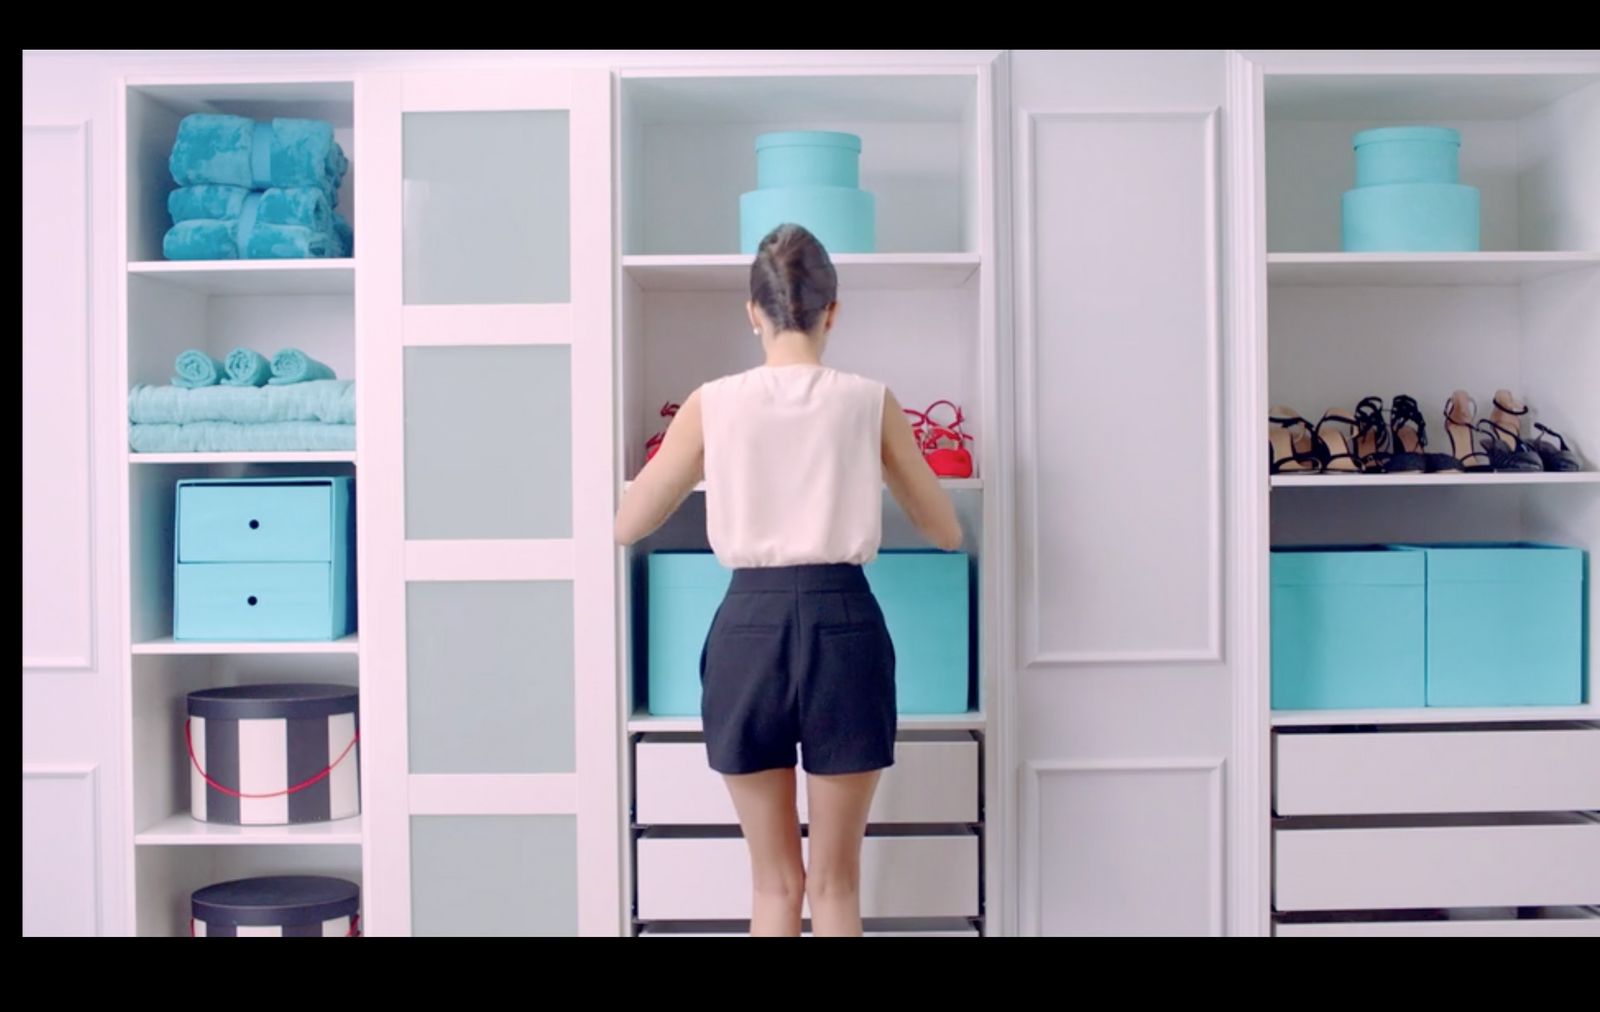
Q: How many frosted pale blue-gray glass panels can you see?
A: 4